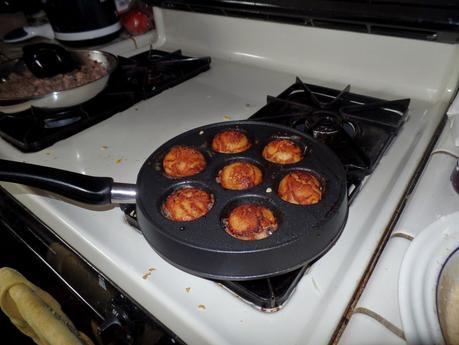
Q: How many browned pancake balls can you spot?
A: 7